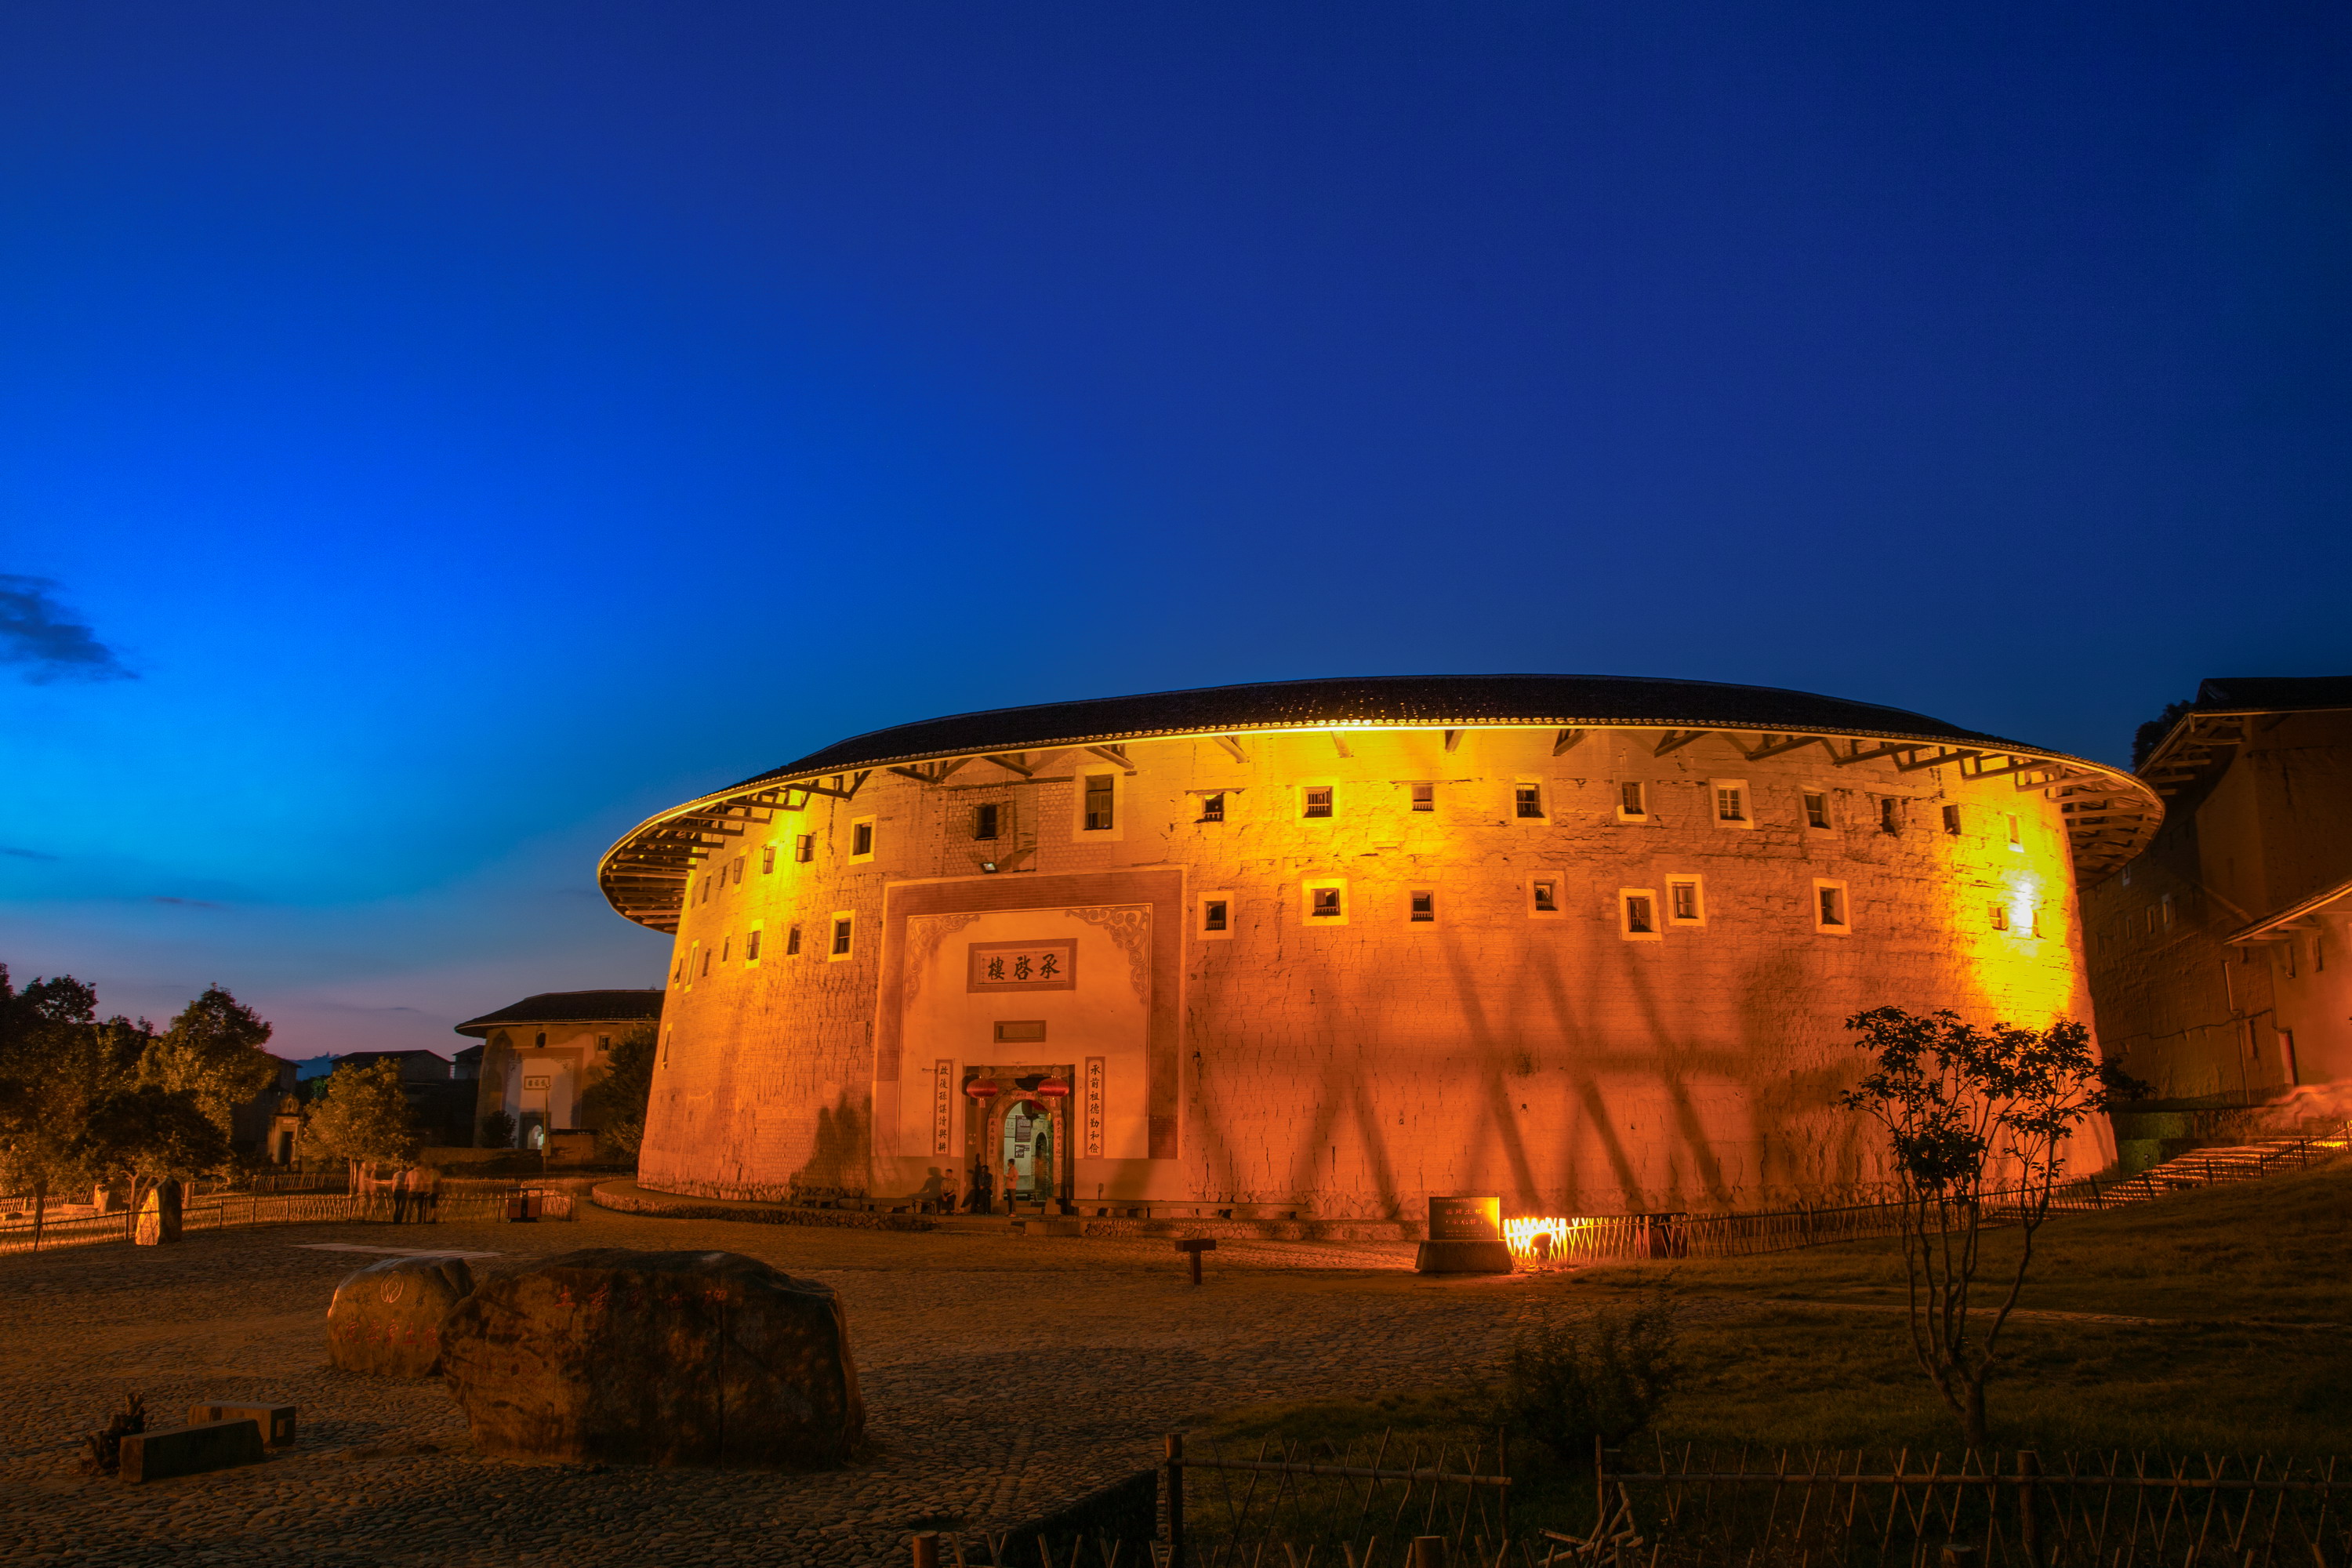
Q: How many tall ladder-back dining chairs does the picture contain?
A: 0